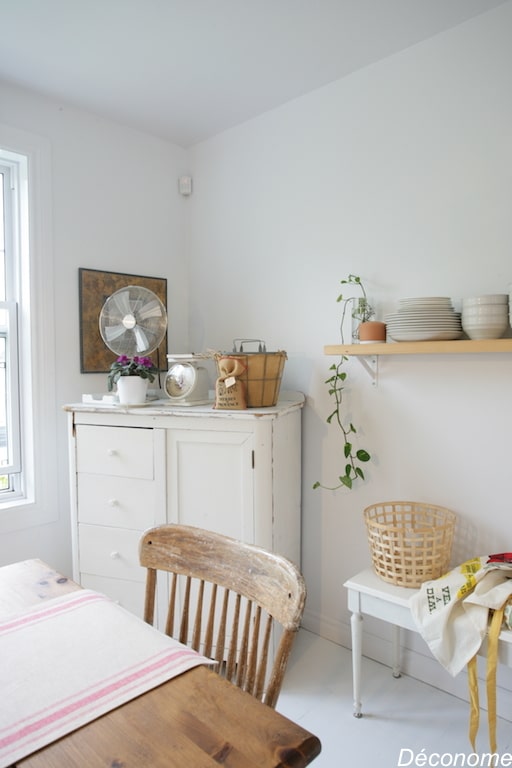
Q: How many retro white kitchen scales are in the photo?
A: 1